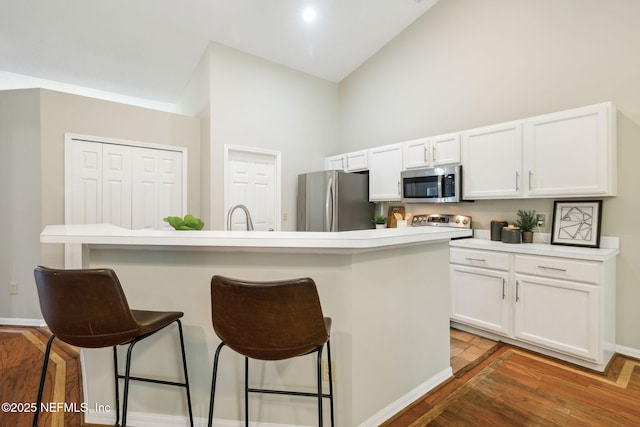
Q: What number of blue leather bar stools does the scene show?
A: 0